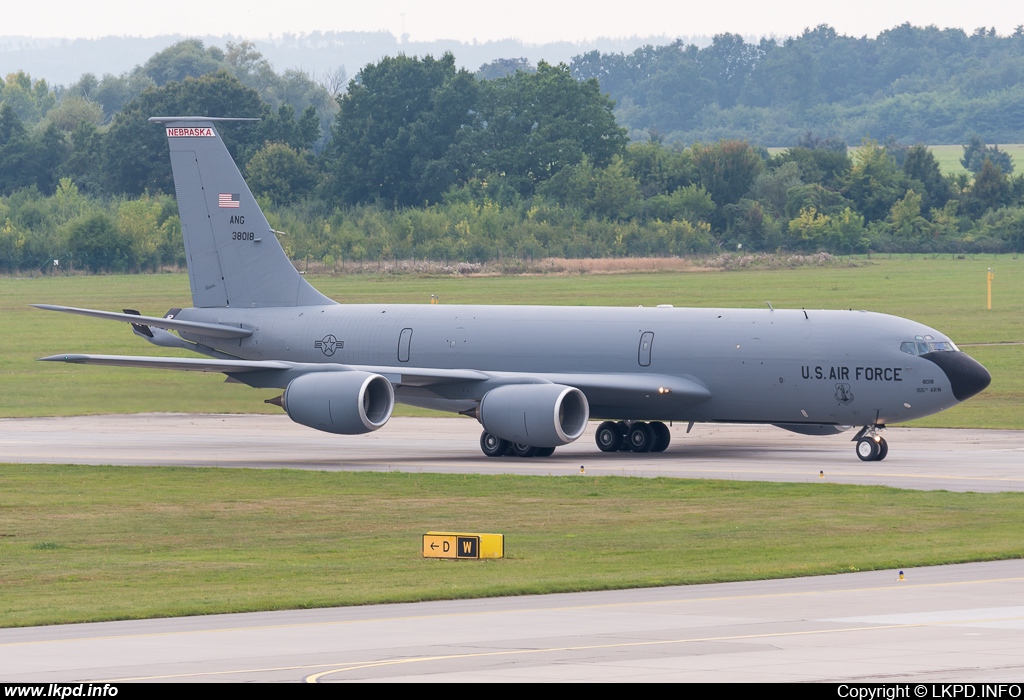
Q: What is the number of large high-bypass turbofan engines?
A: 2